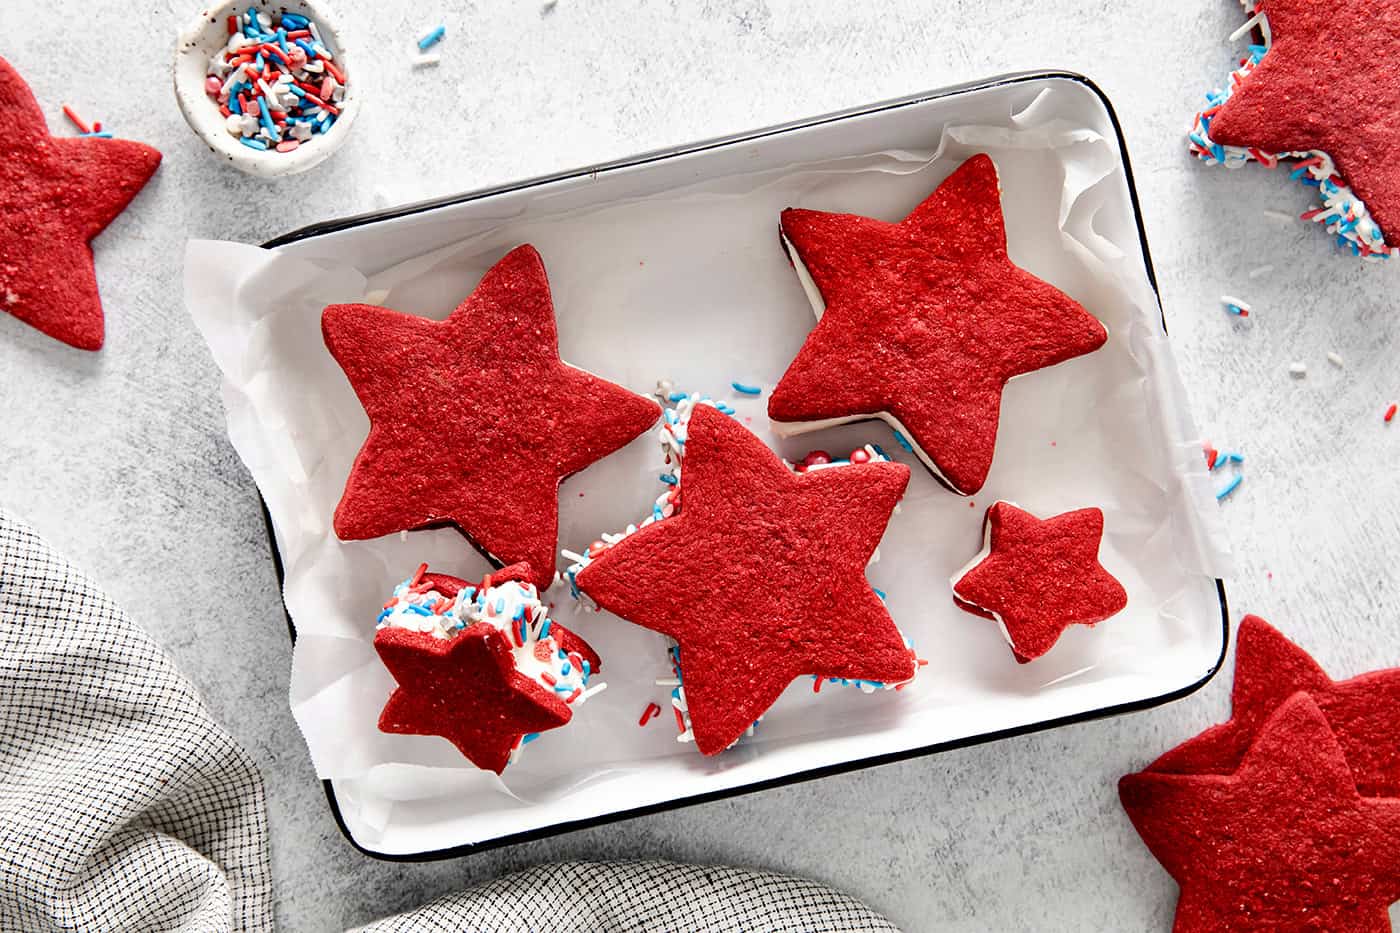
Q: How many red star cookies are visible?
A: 9